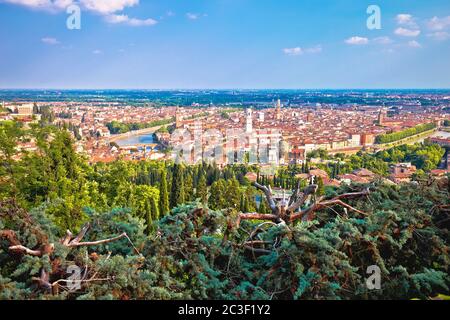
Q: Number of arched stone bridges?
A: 1